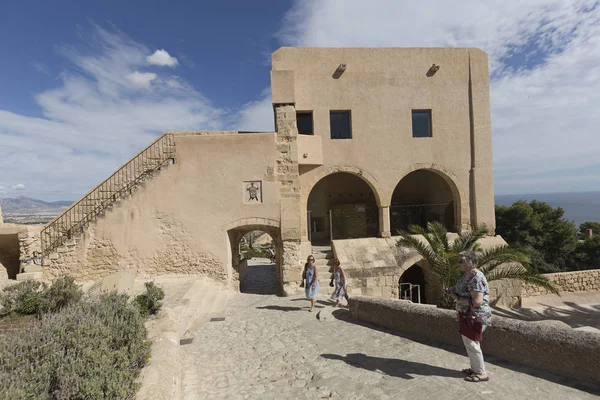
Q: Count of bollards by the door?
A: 0